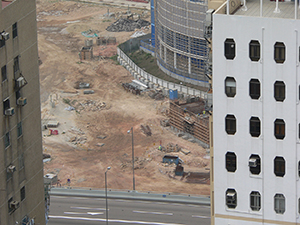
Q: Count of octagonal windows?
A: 15